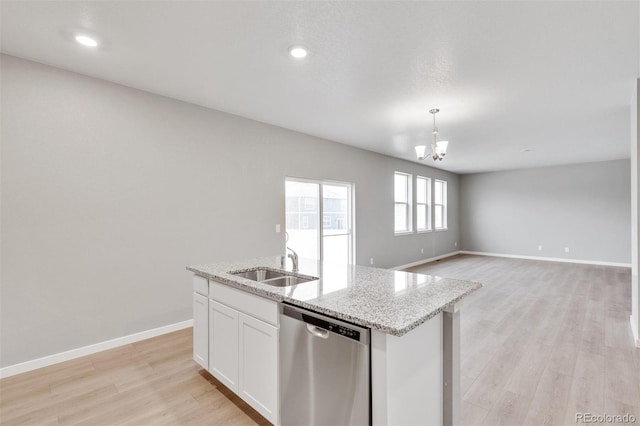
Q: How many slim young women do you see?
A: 0